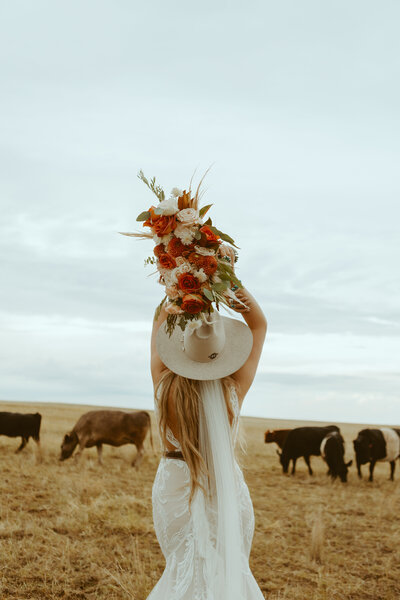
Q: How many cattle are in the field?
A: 6